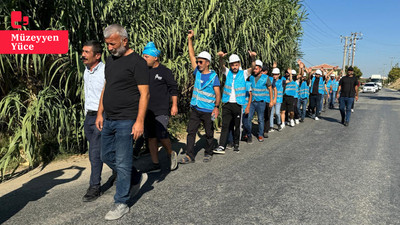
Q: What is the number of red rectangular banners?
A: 1